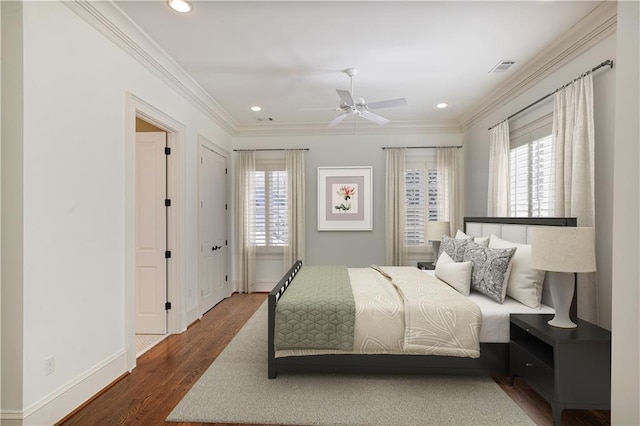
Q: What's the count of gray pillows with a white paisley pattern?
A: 2